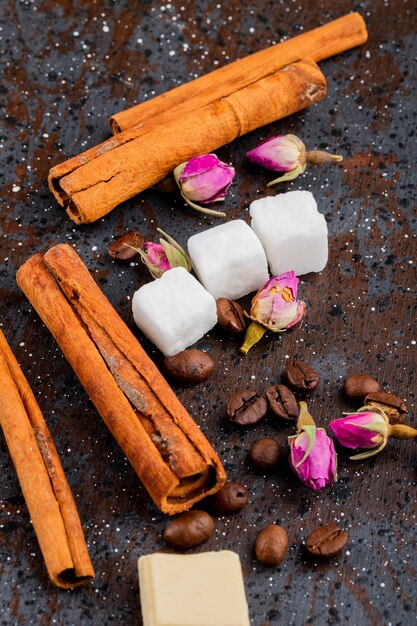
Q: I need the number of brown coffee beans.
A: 13